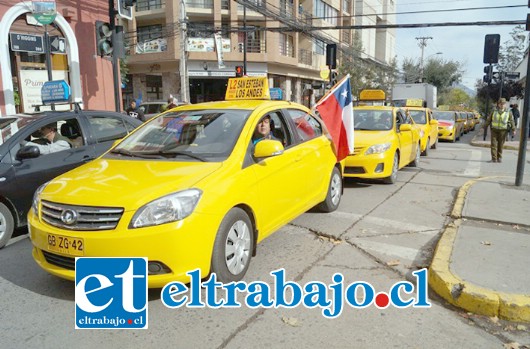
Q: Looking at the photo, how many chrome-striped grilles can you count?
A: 1